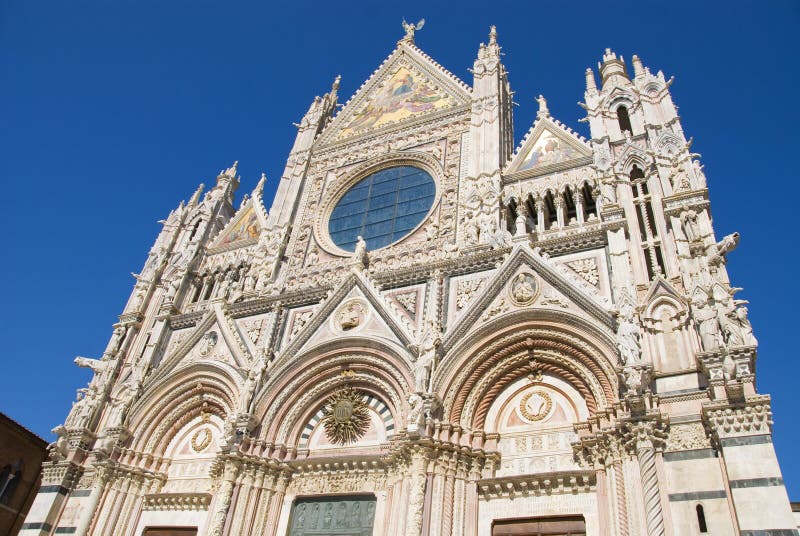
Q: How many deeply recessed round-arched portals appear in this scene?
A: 3